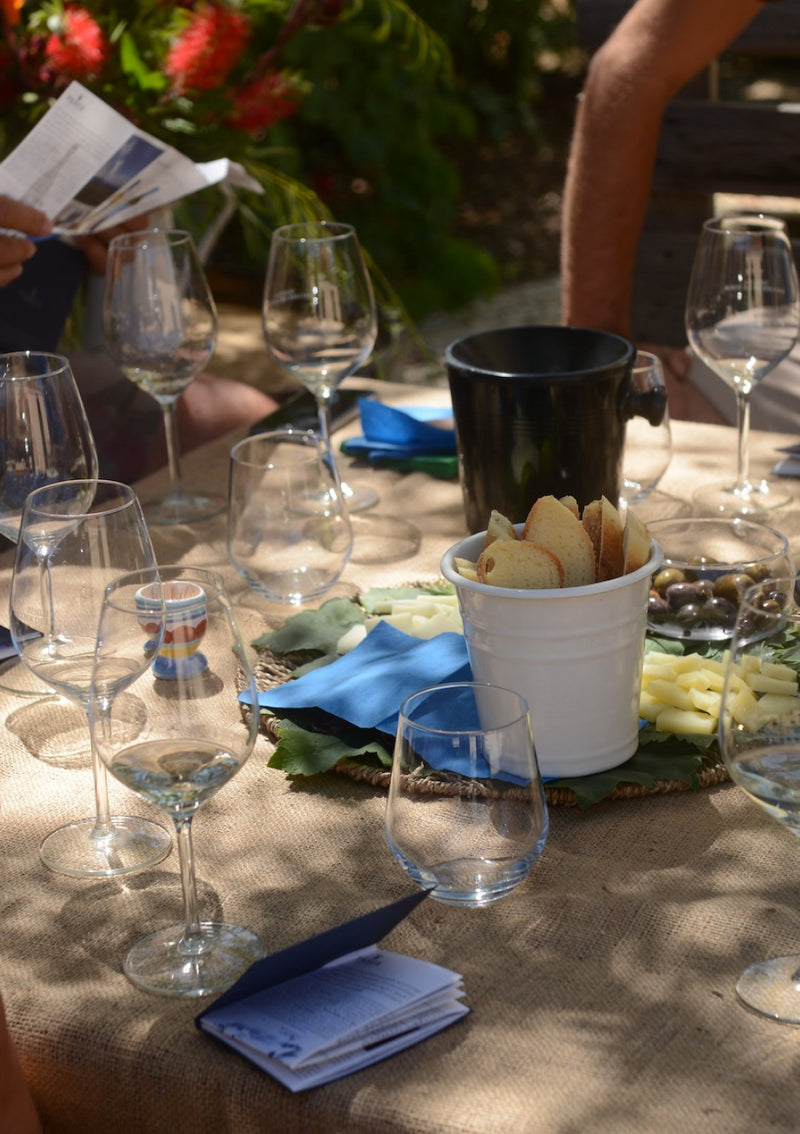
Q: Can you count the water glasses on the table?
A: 3